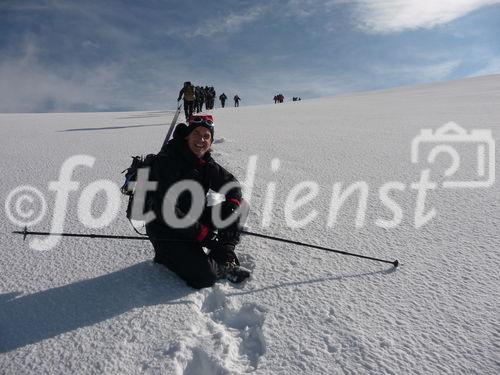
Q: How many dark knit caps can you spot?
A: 1